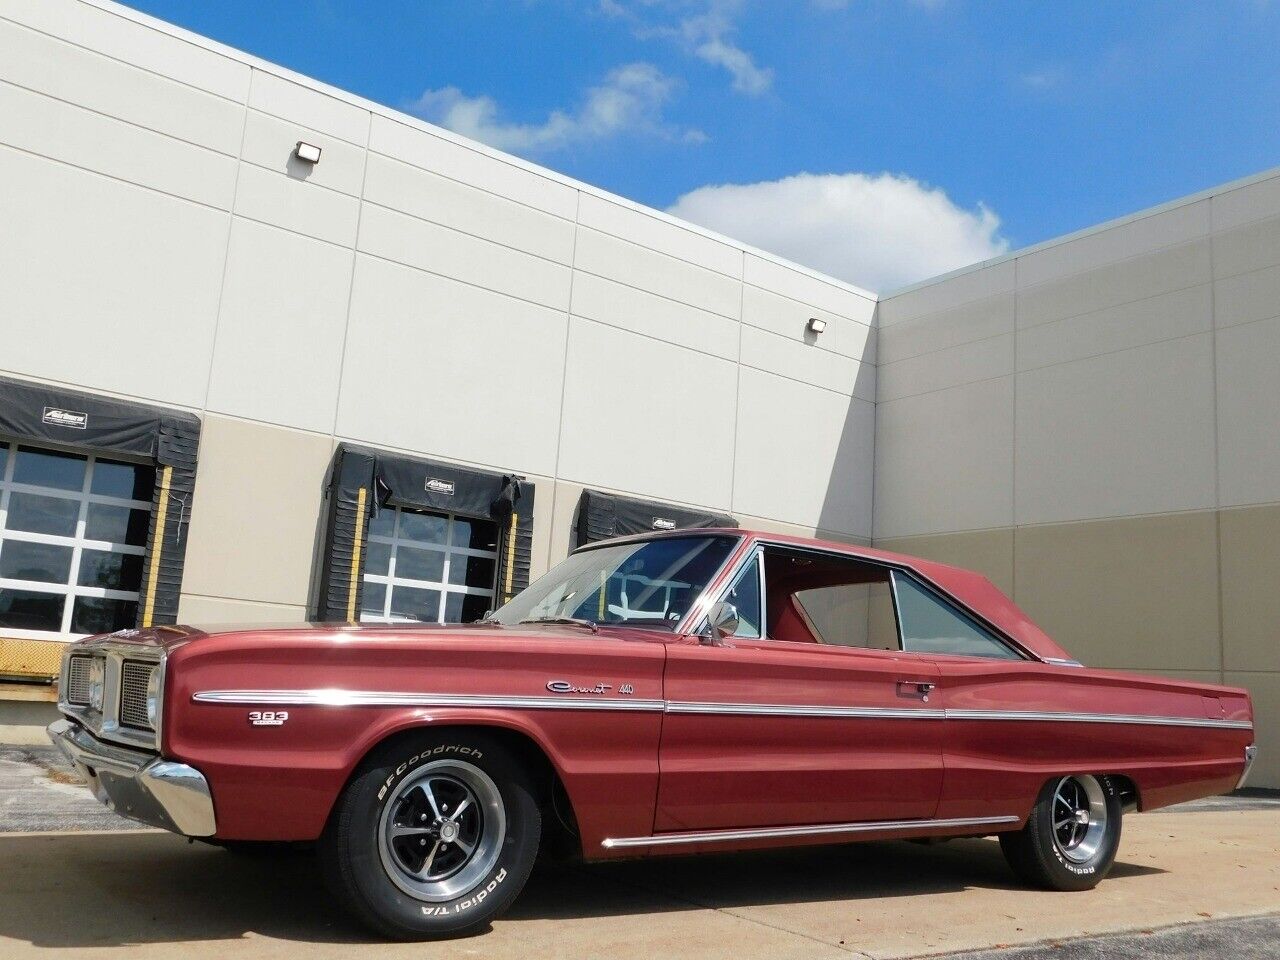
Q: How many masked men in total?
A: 0